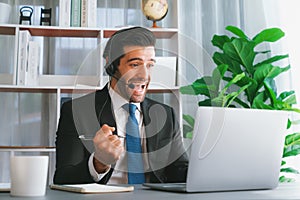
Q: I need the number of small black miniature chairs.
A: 2